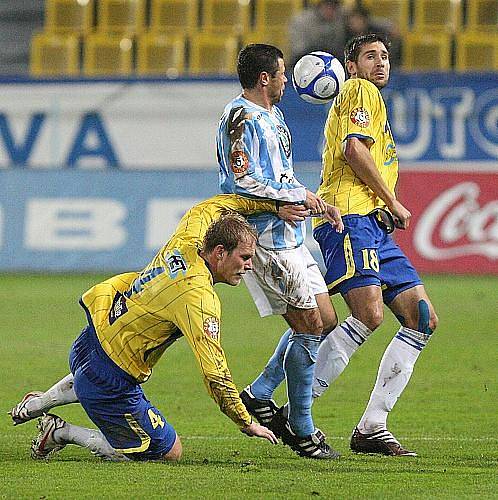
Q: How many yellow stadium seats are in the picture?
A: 15